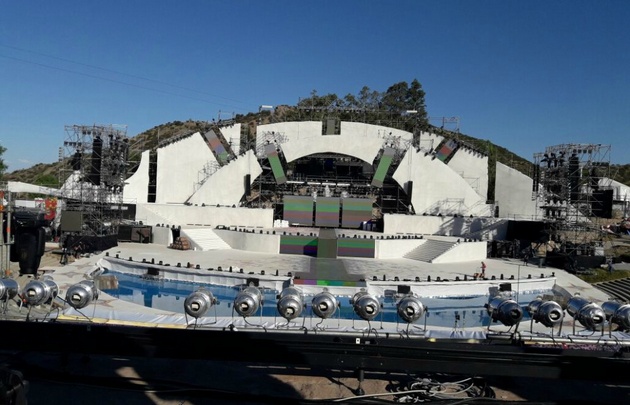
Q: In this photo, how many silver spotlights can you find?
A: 13